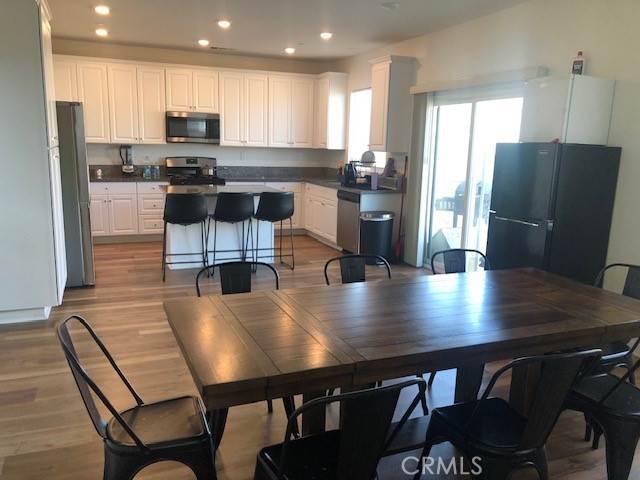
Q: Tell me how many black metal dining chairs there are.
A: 8